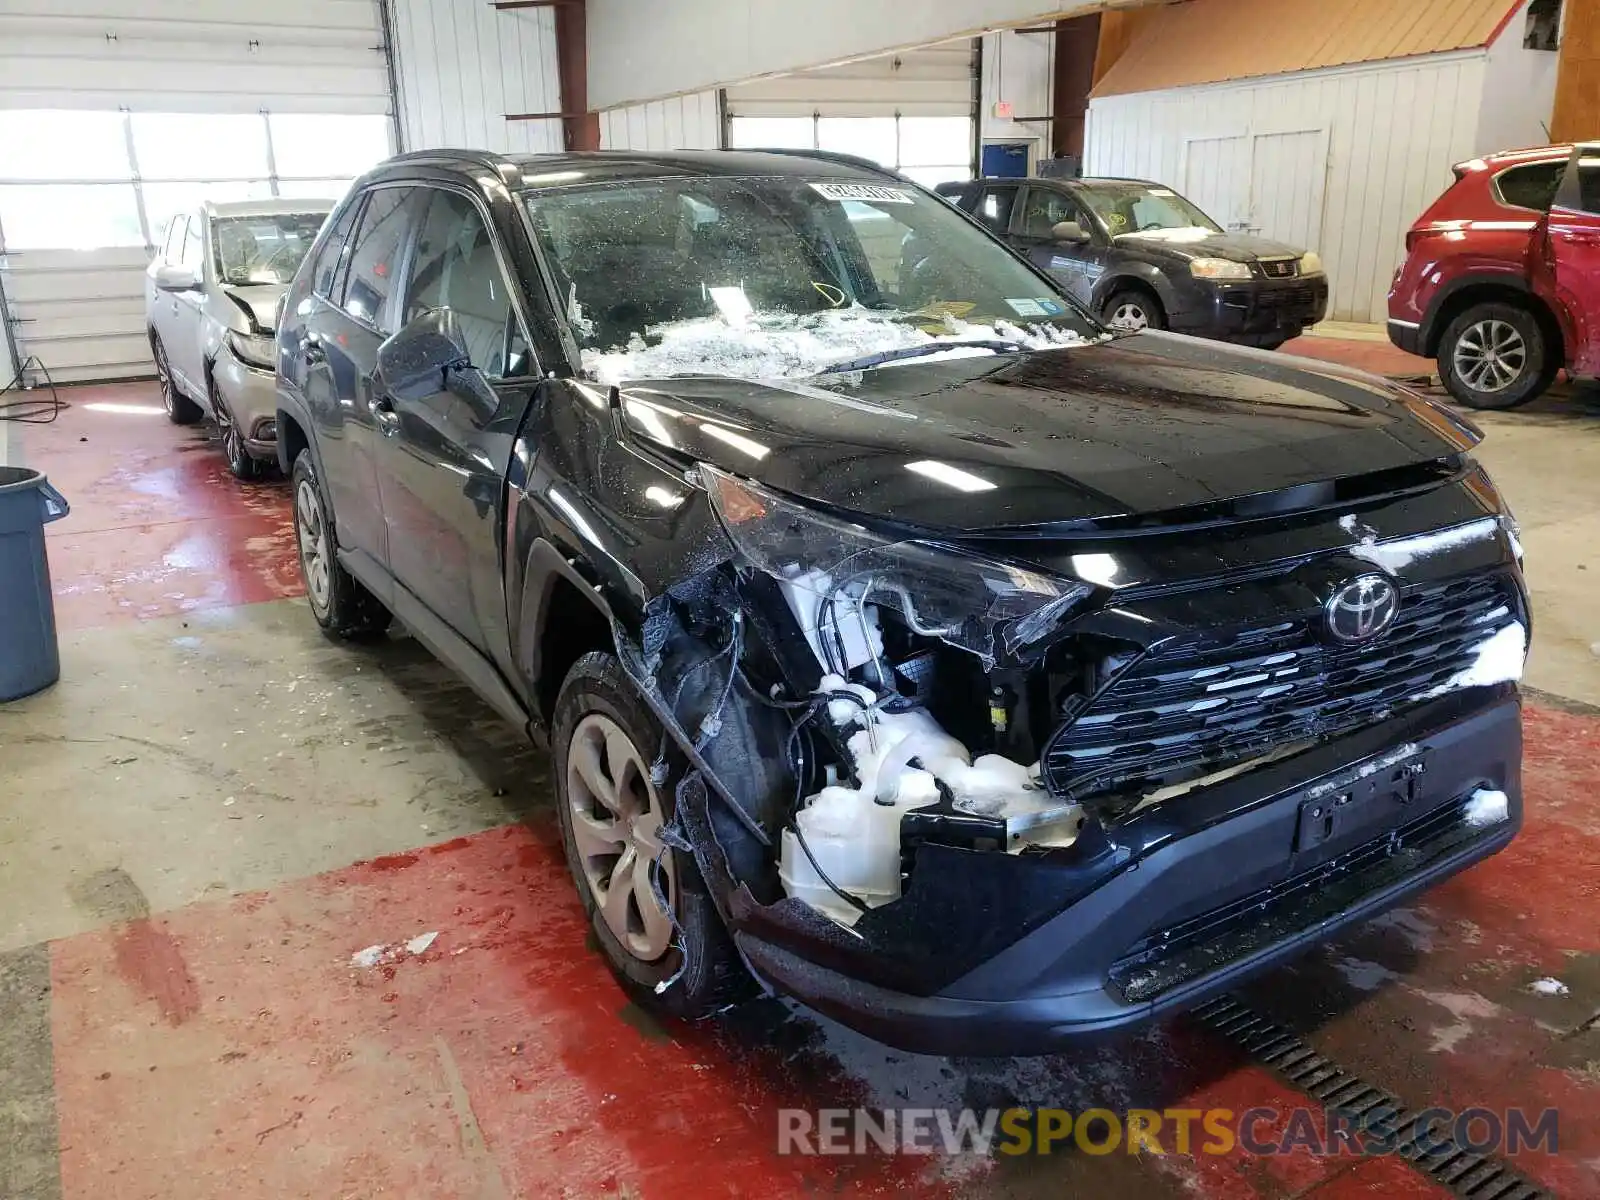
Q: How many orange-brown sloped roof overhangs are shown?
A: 1